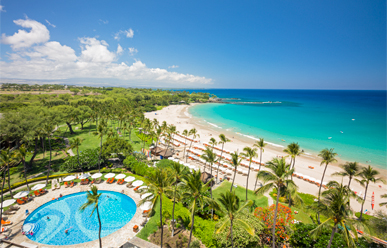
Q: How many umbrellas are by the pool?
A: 13